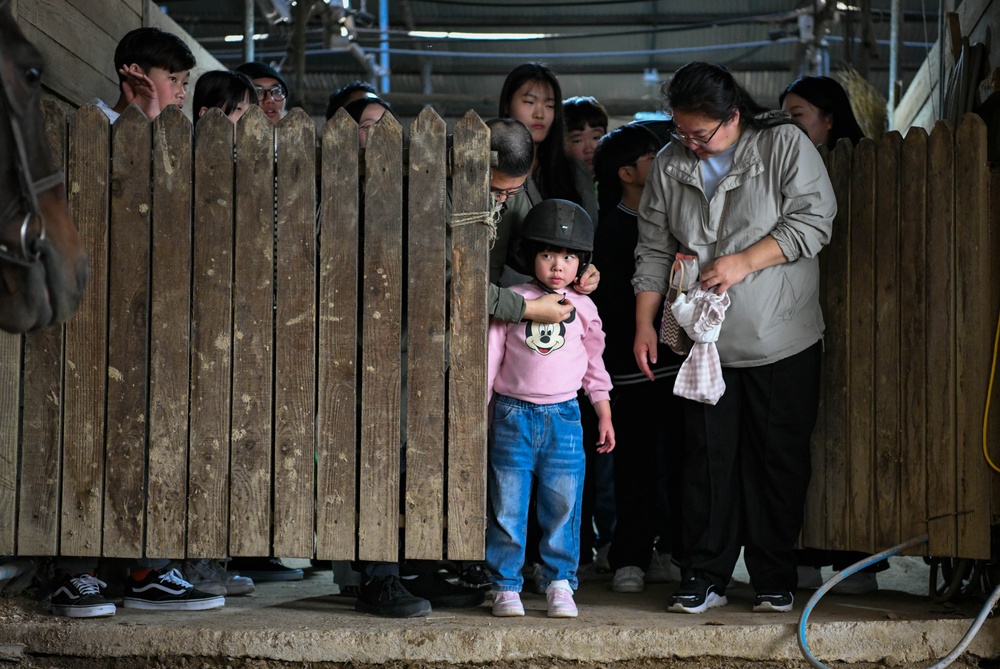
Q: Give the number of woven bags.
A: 1